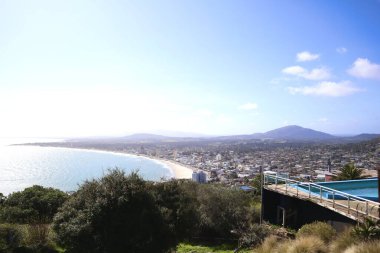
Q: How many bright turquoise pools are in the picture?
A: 1